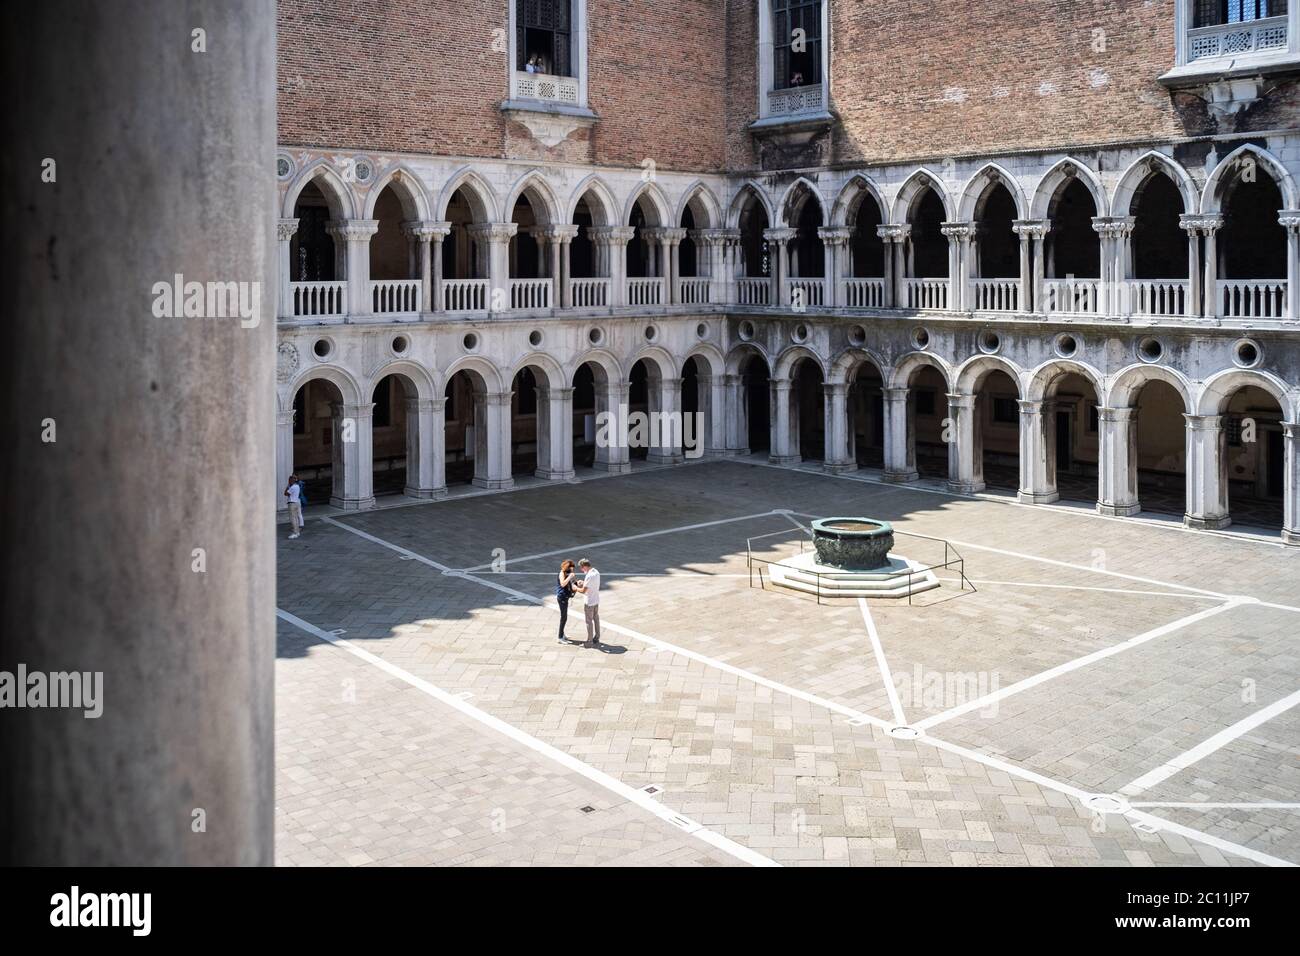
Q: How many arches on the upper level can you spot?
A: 15